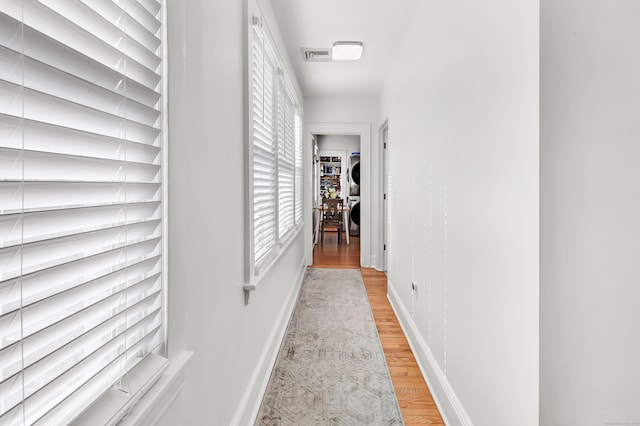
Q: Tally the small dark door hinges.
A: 3